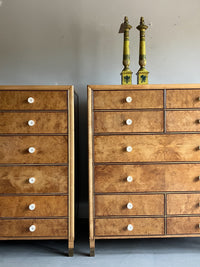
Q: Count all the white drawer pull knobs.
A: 12